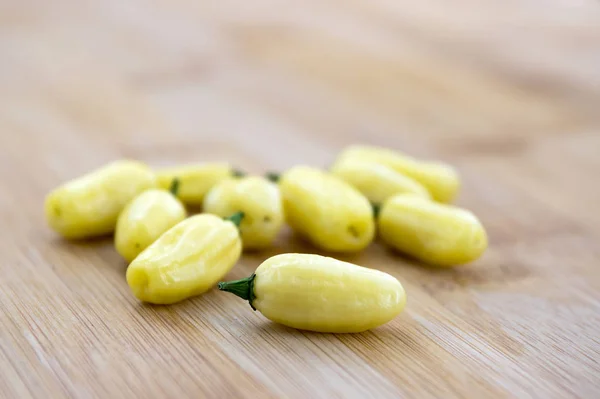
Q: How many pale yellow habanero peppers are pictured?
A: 10